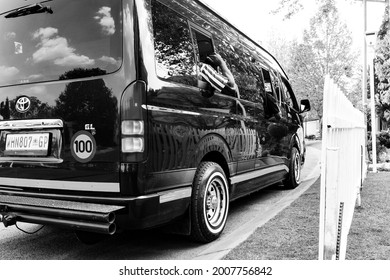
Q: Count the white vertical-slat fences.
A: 1